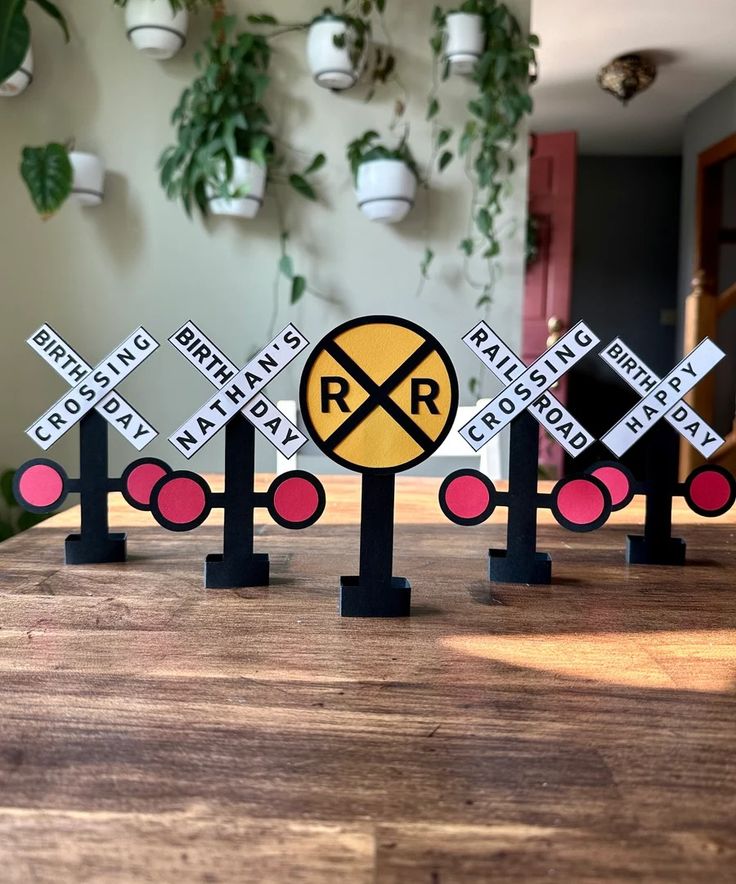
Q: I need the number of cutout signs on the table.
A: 5